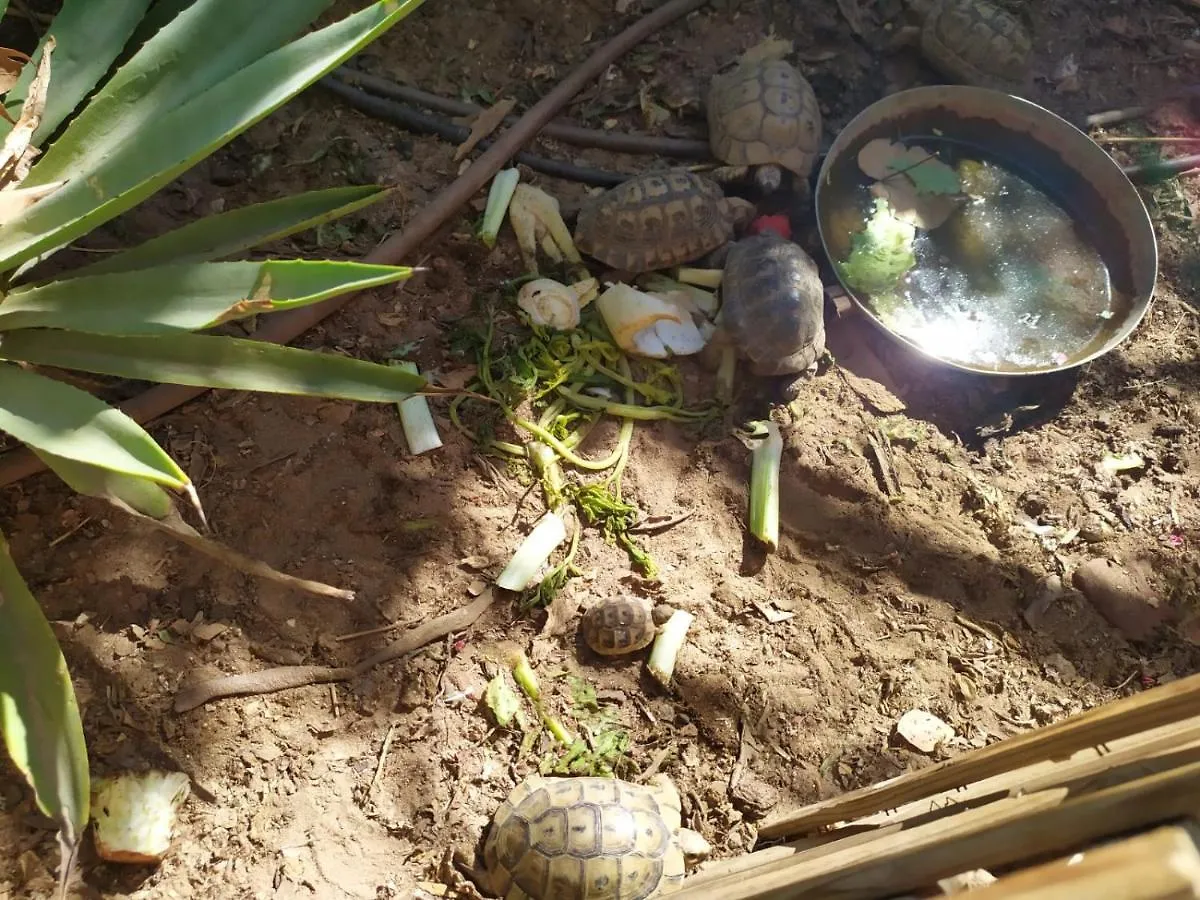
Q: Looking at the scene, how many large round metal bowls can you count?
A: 1